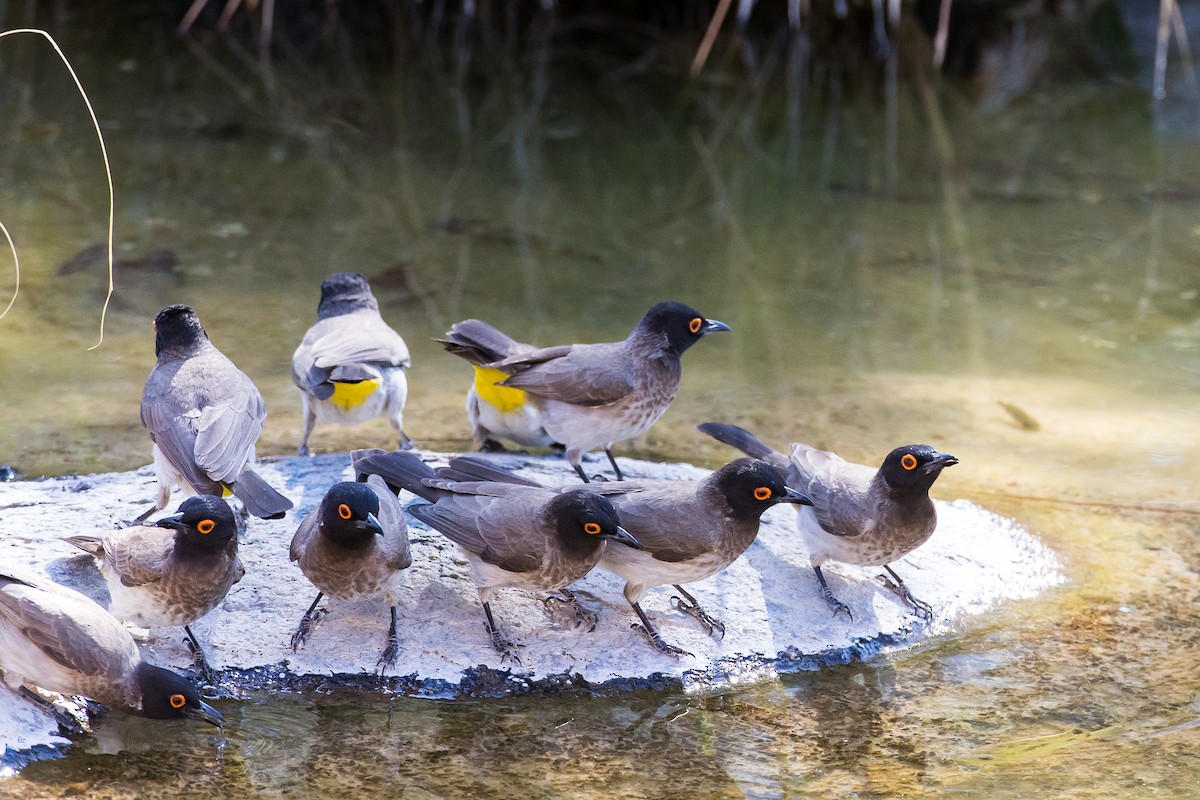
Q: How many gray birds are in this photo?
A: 10